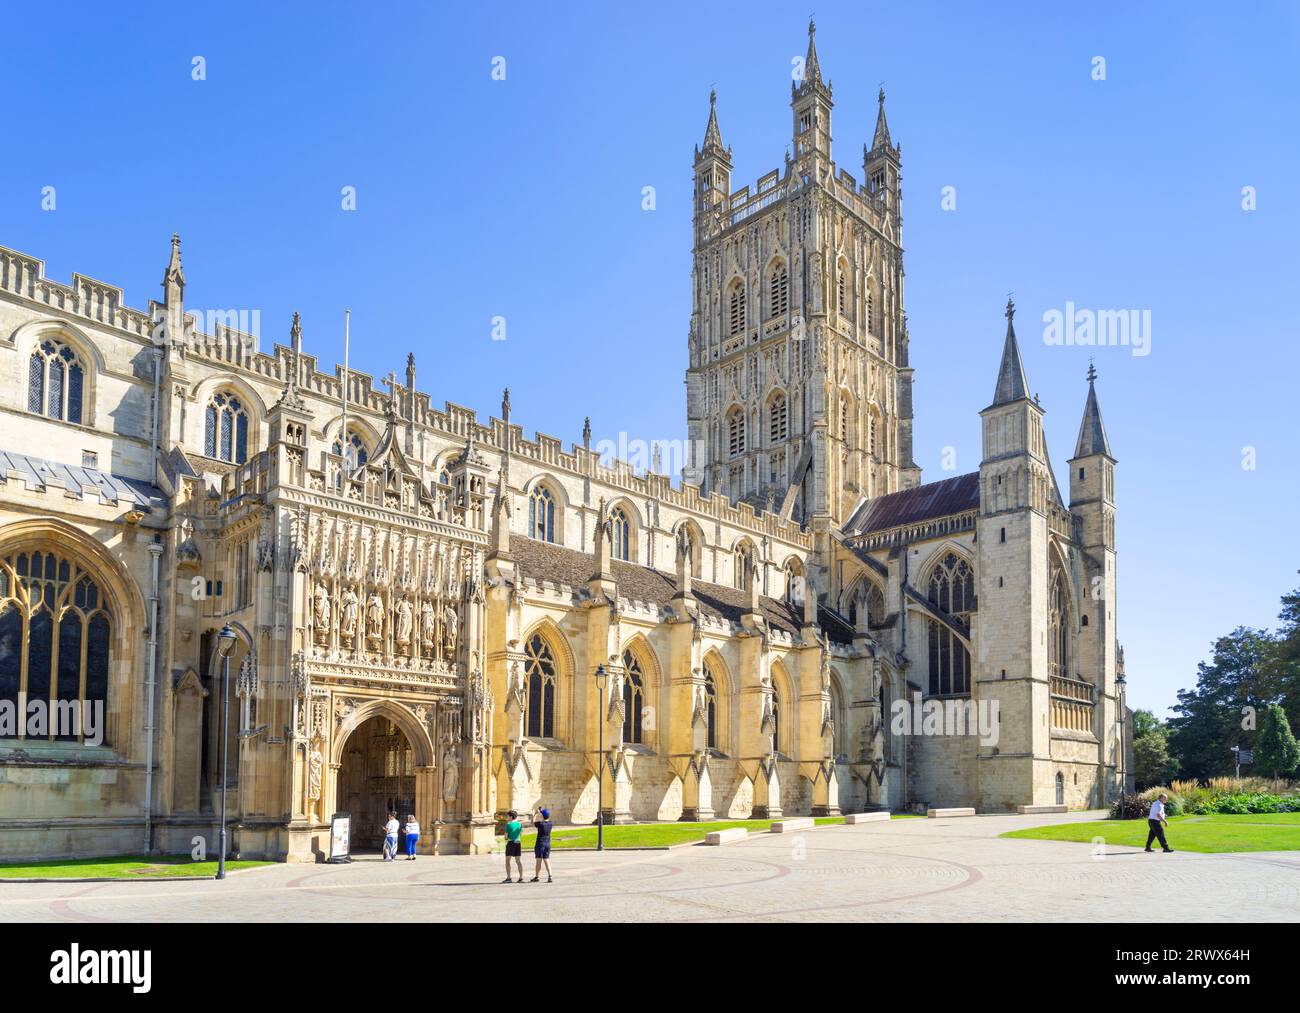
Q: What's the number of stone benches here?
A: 5